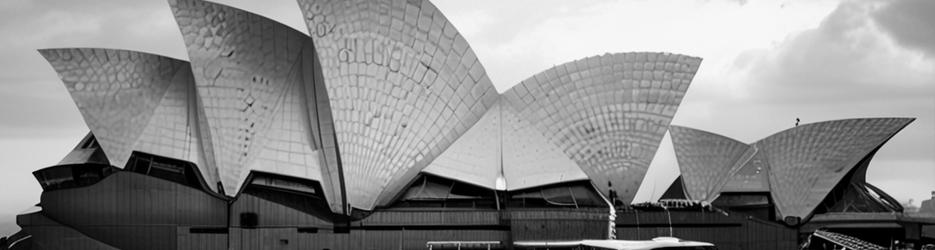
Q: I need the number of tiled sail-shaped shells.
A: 6